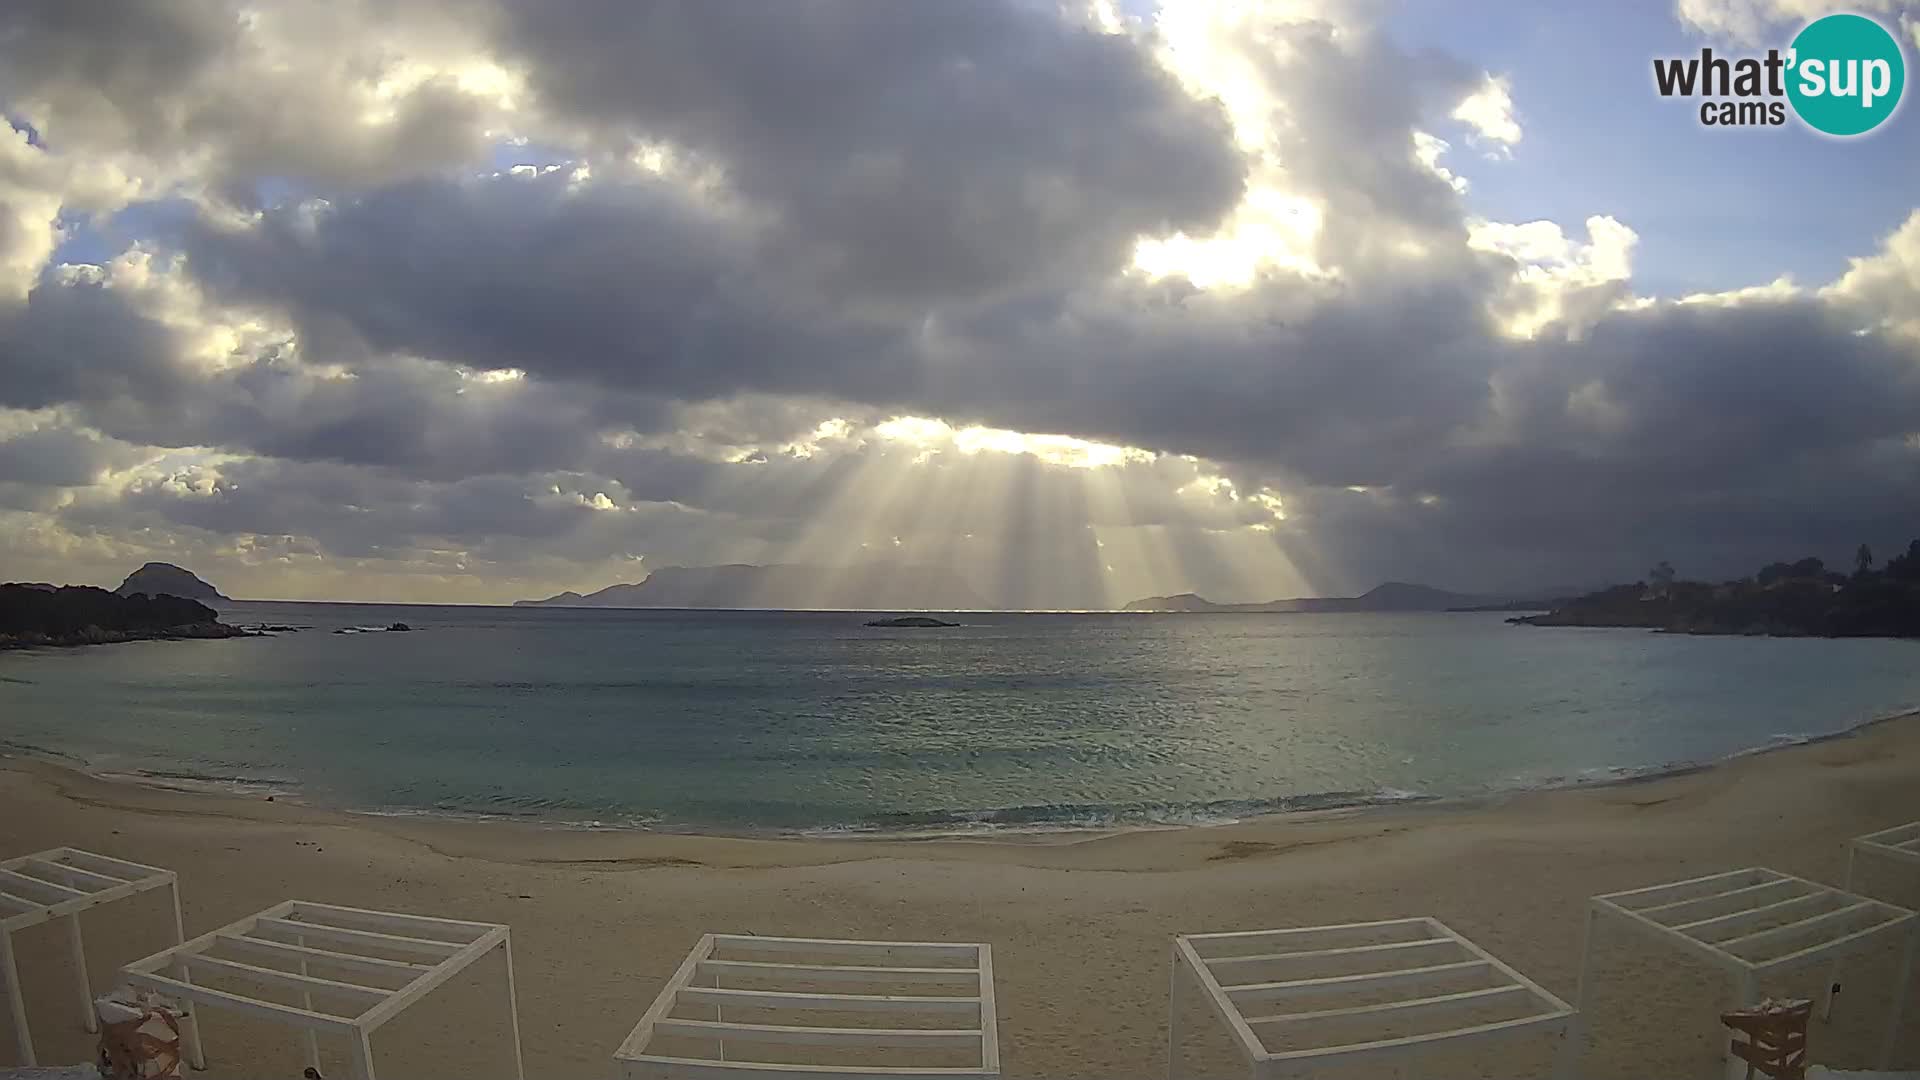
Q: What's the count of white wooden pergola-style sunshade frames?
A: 6